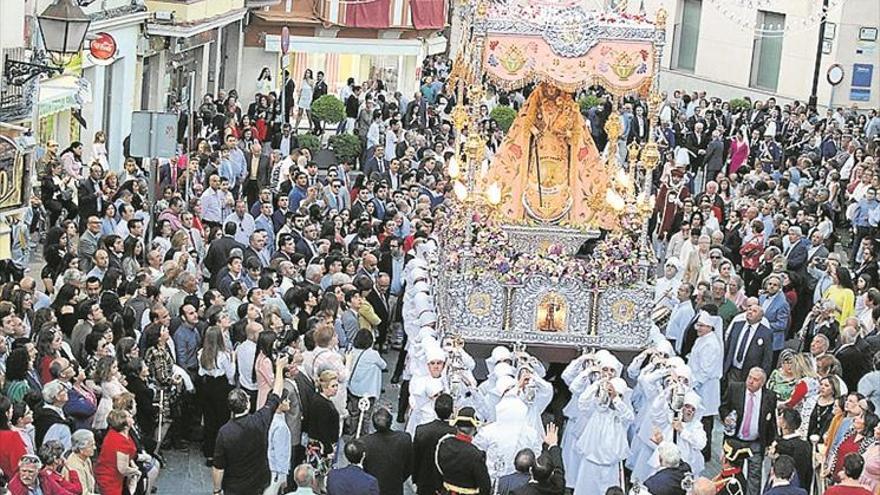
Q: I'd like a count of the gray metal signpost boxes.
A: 1